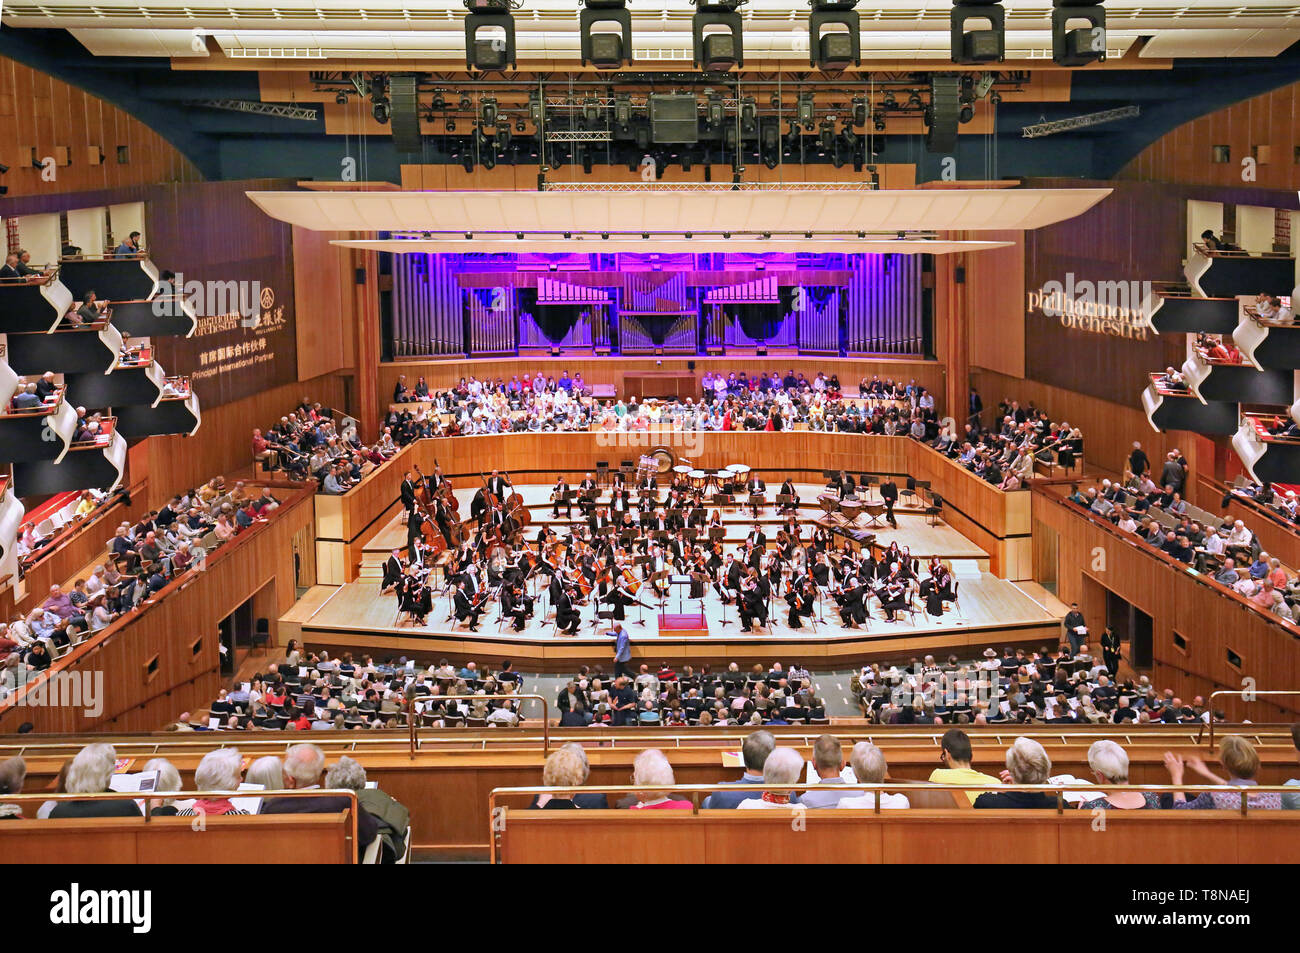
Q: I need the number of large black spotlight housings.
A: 6